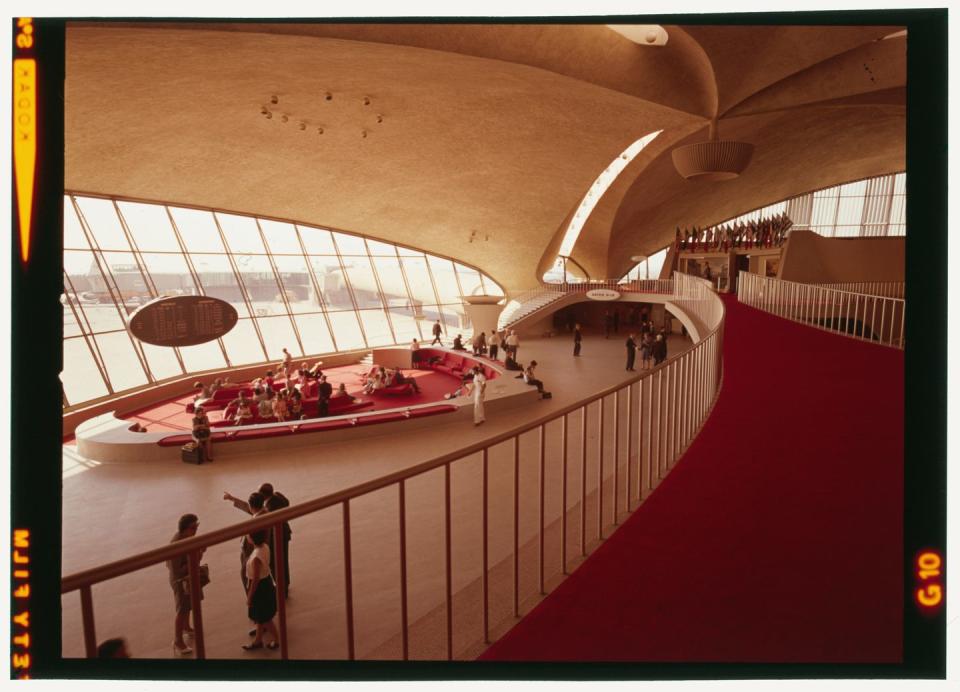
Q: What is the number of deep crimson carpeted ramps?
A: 1